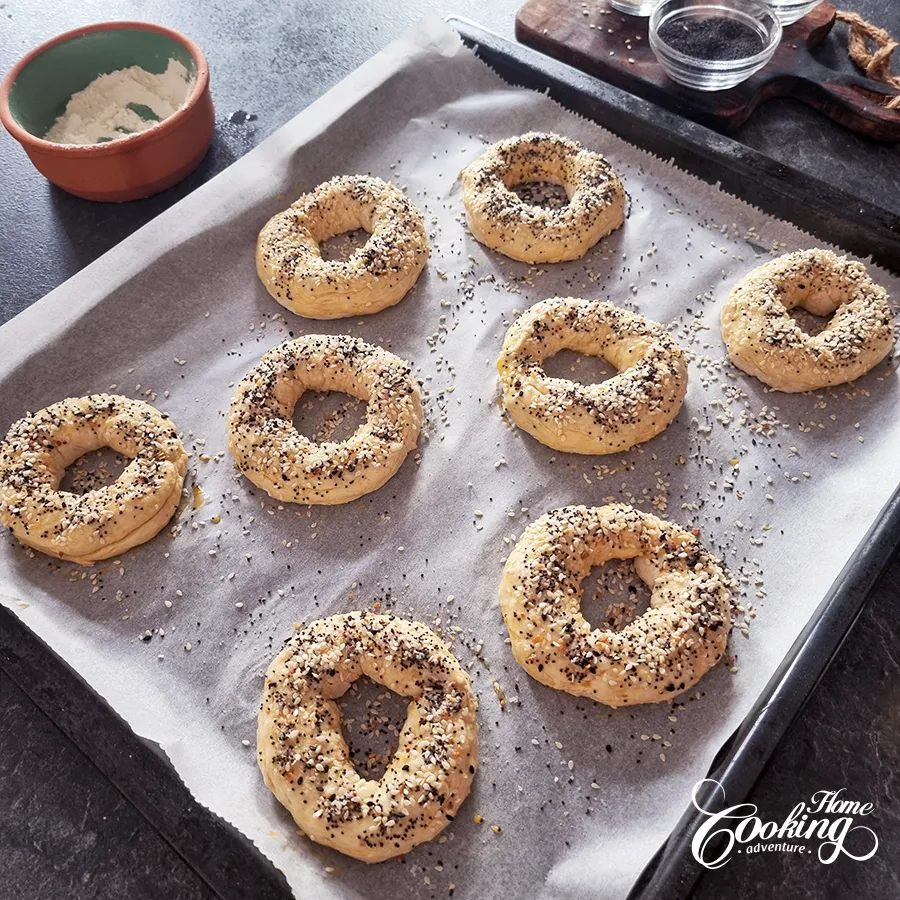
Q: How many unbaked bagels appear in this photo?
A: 8